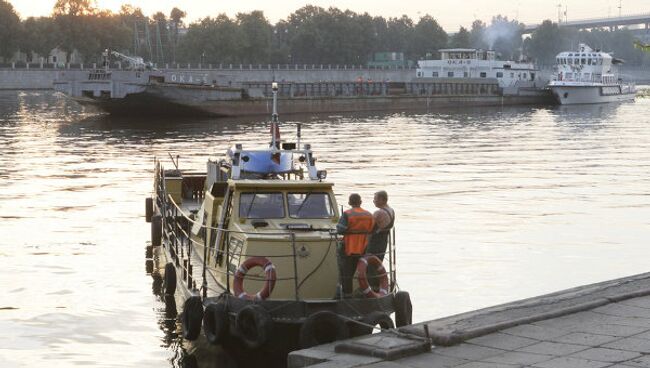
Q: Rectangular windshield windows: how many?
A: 2